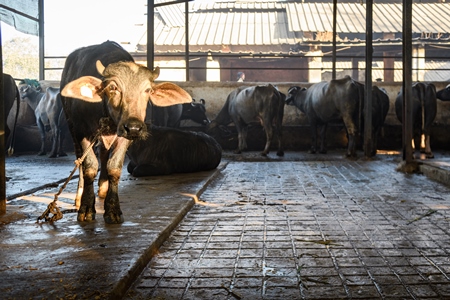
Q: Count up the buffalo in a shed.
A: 10